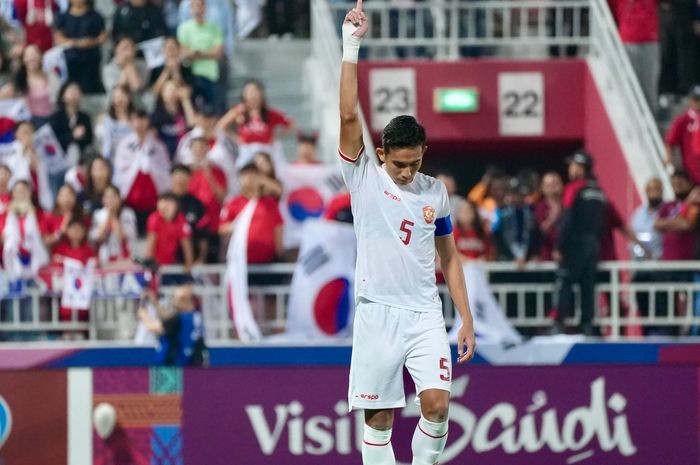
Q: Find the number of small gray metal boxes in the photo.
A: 0